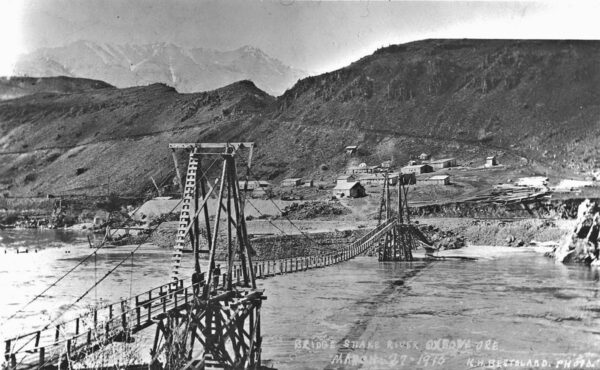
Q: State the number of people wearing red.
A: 0